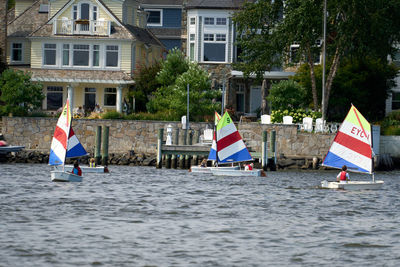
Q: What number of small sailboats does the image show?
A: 5